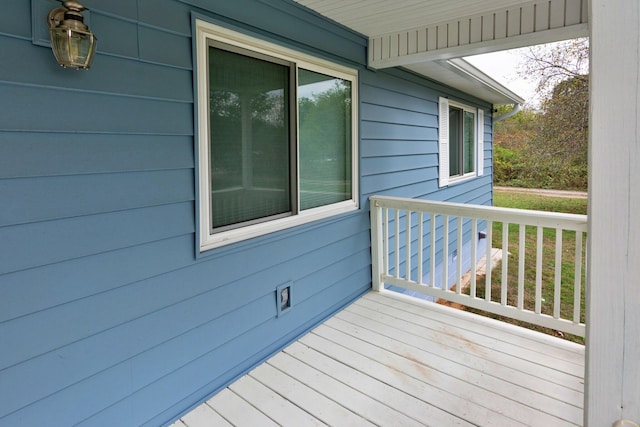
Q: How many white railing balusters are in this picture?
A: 14